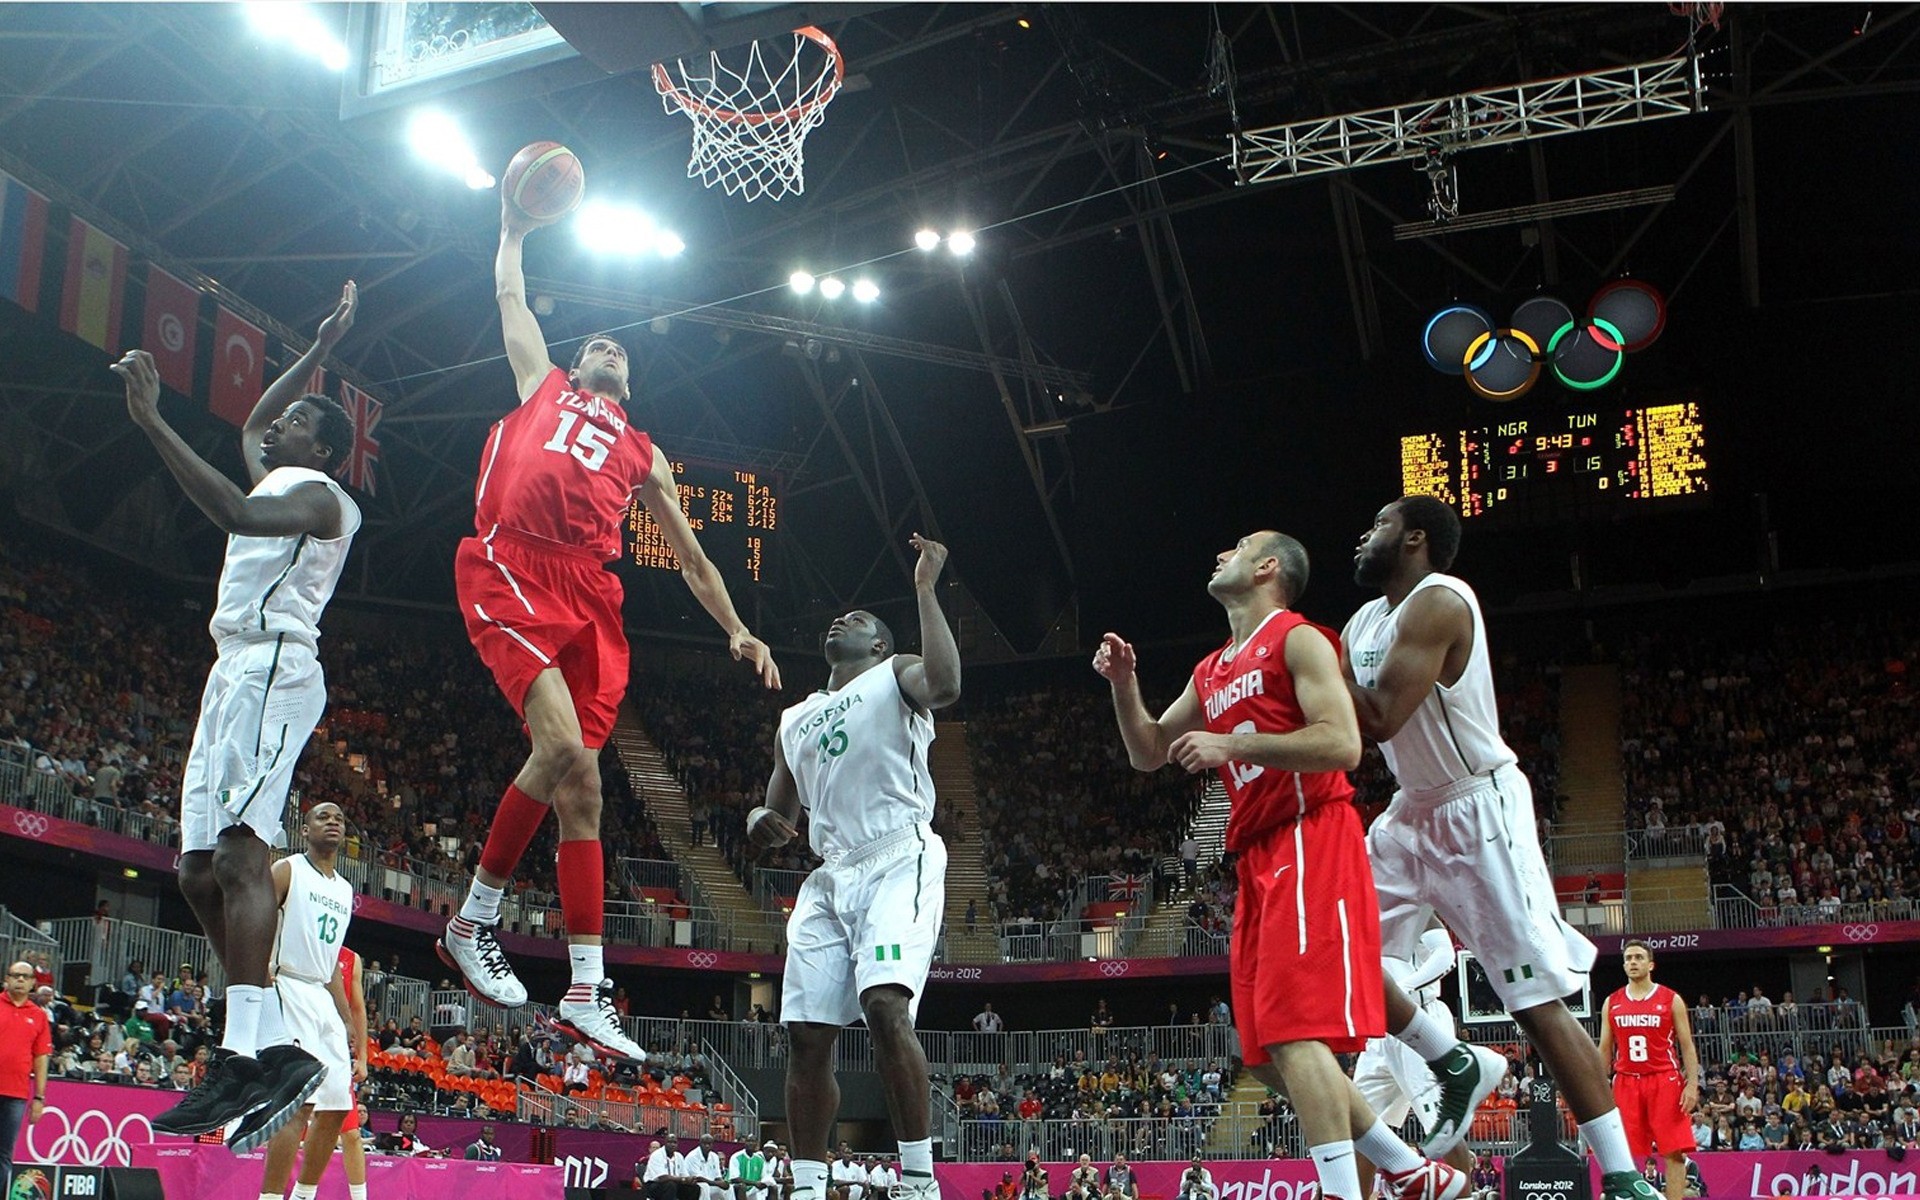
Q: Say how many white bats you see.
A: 0